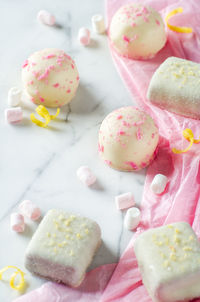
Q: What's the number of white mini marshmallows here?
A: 4